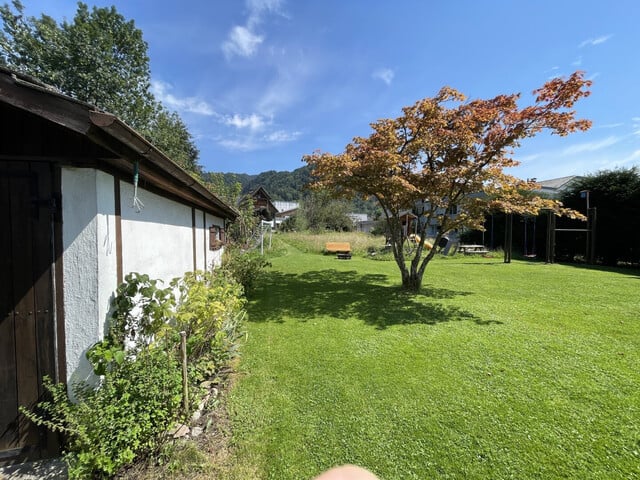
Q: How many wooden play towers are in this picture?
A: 1